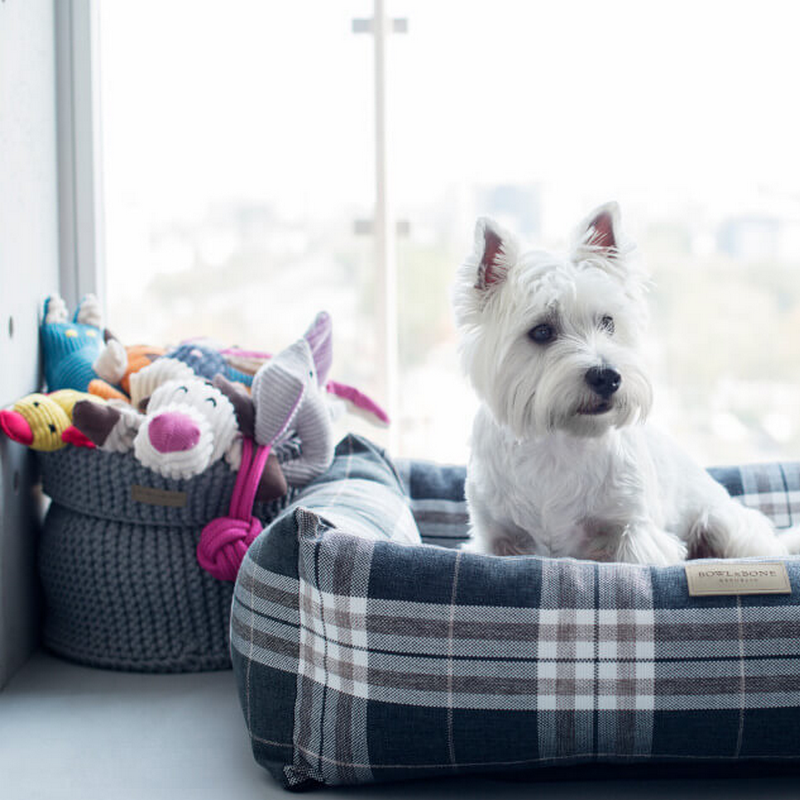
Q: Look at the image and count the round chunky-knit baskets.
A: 1